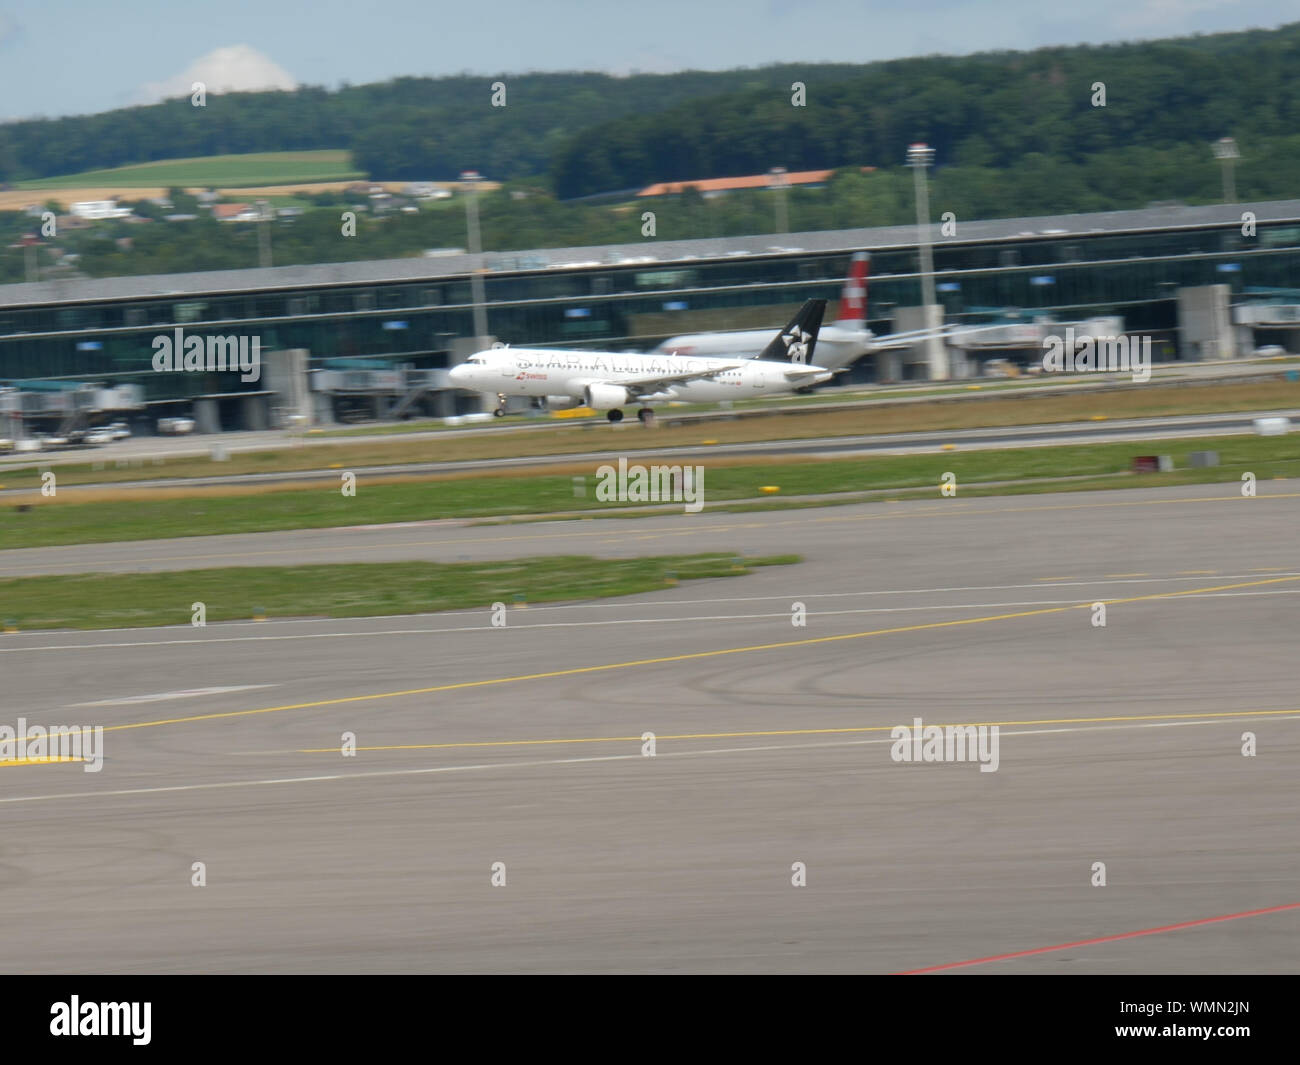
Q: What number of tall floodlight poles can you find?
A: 6